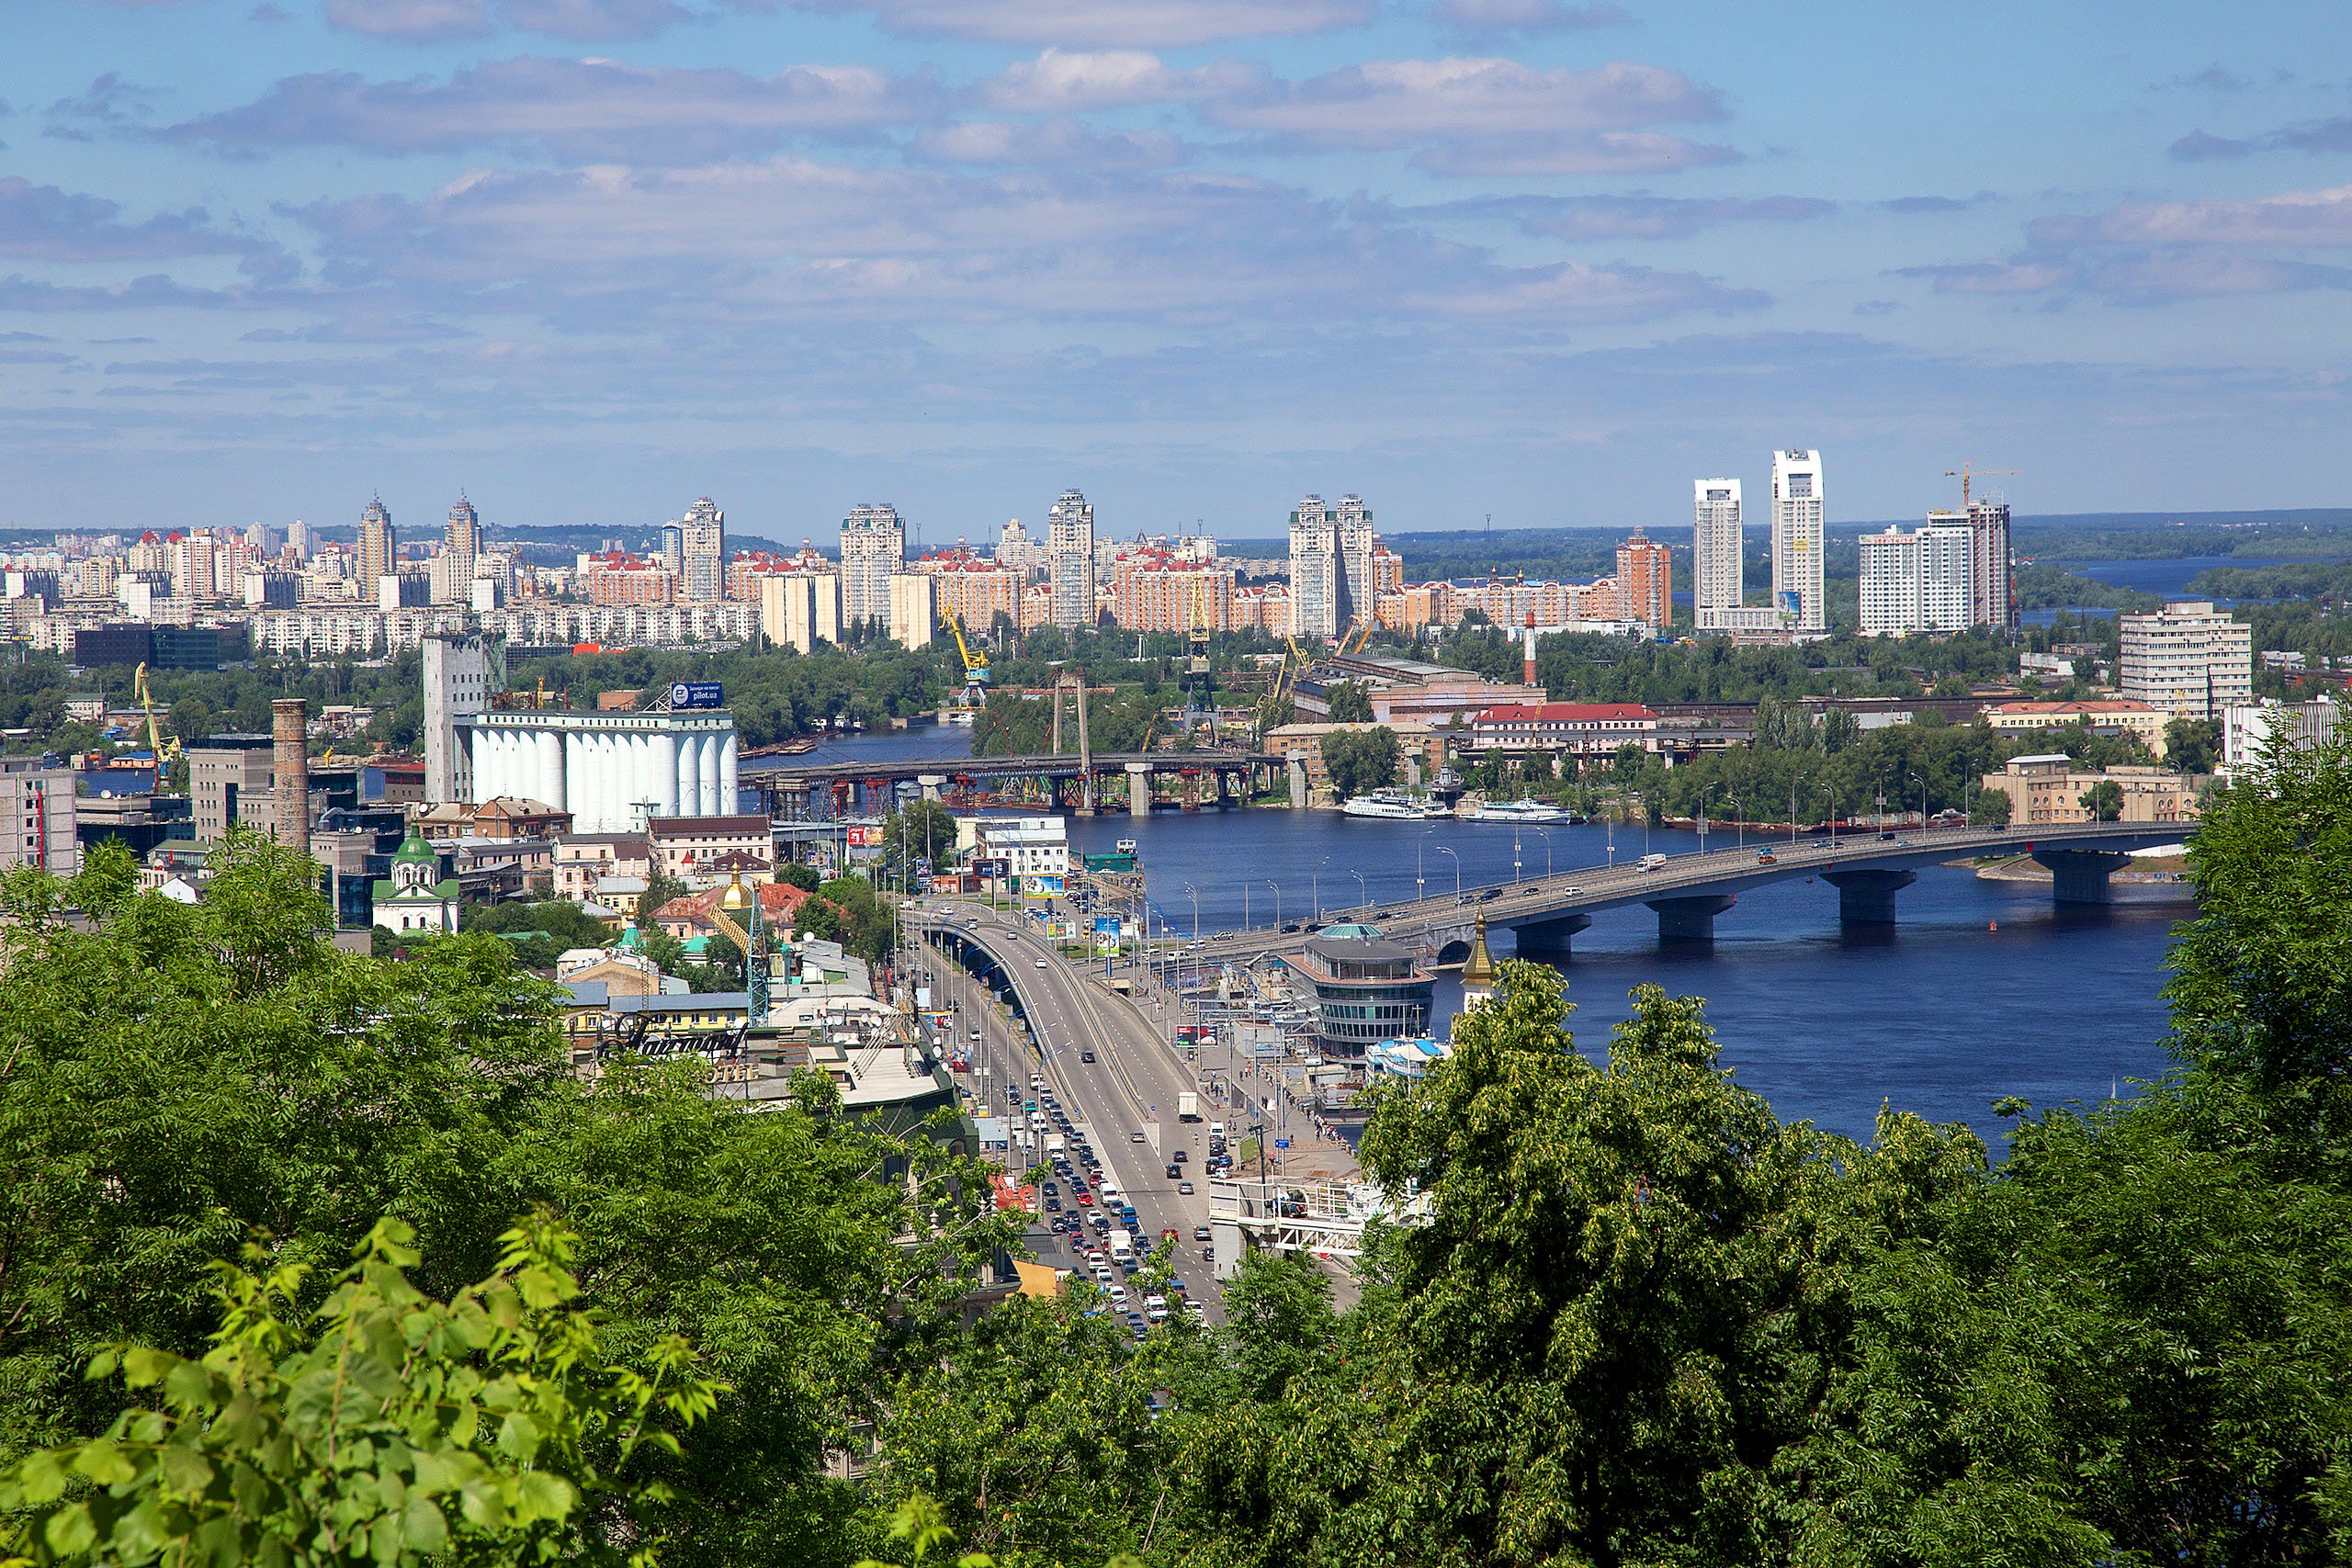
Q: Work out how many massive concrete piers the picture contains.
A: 4